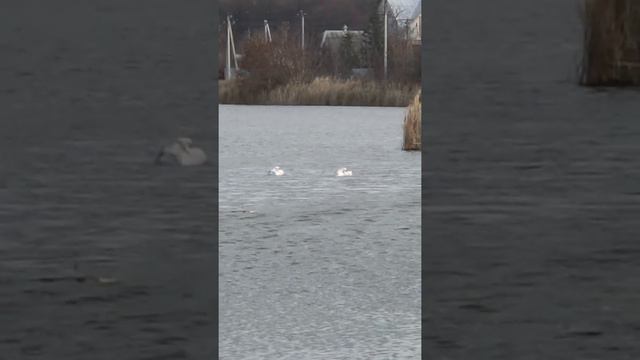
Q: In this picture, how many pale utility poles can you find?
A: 4